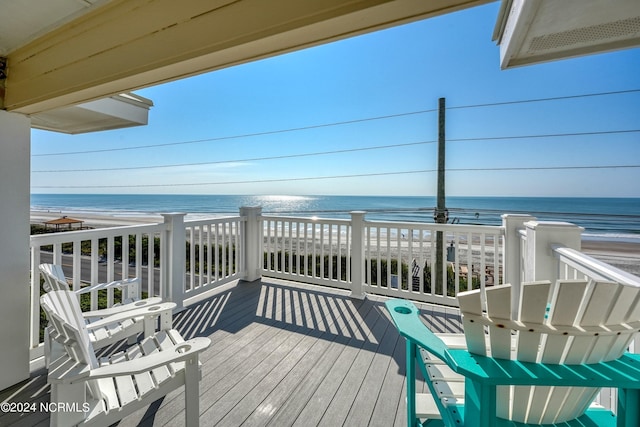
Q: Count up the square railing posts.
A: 5